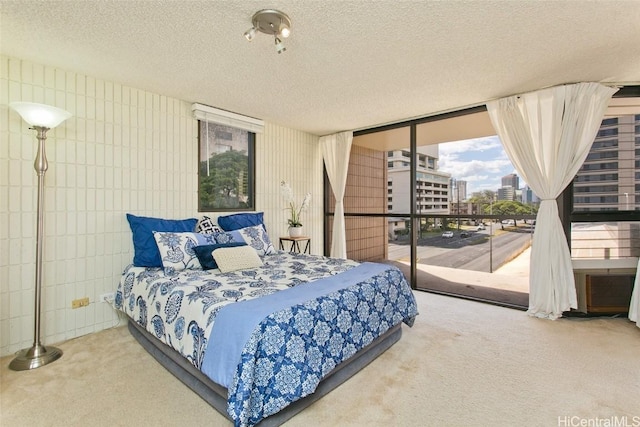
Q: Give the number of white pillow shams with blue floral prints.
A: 2